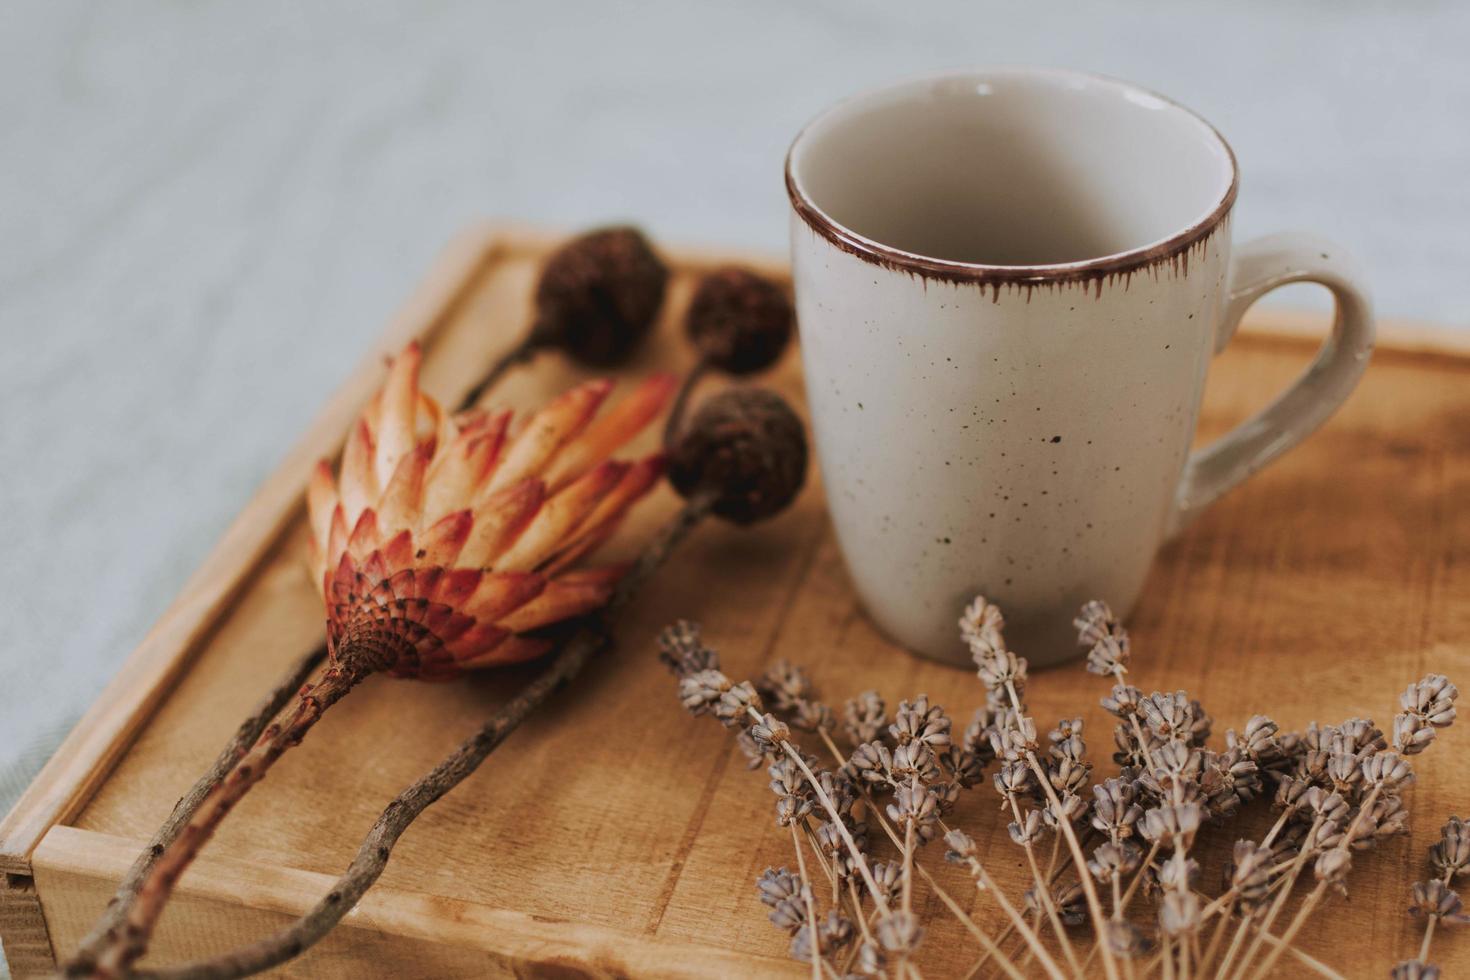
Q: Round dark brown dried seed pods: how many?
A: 3